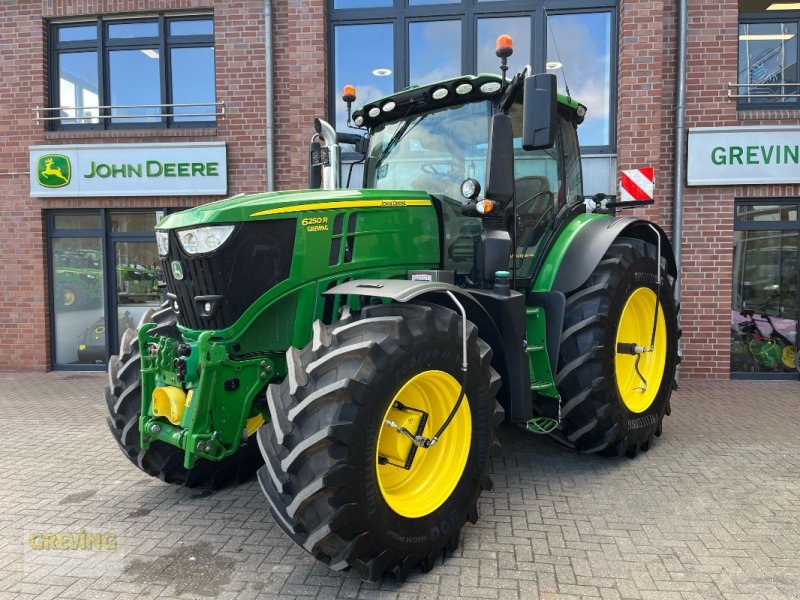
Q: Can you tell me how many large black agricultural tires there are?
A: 3